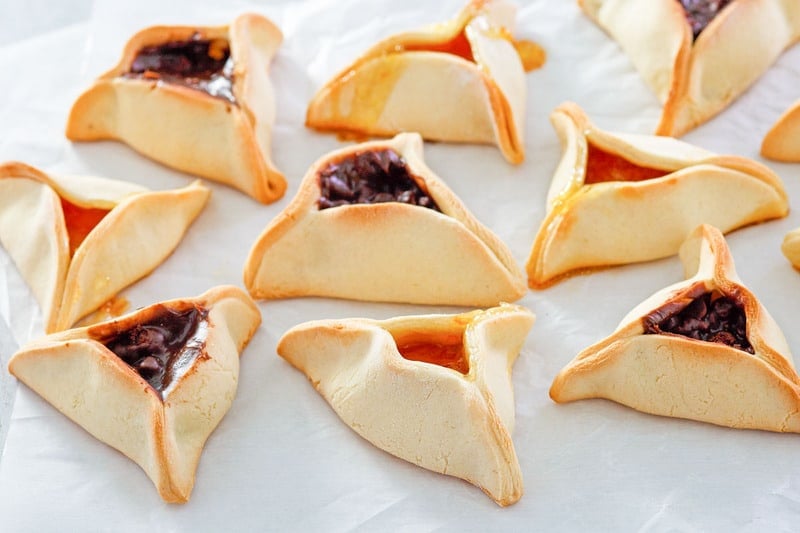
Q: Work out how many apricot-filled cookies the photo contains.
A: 4